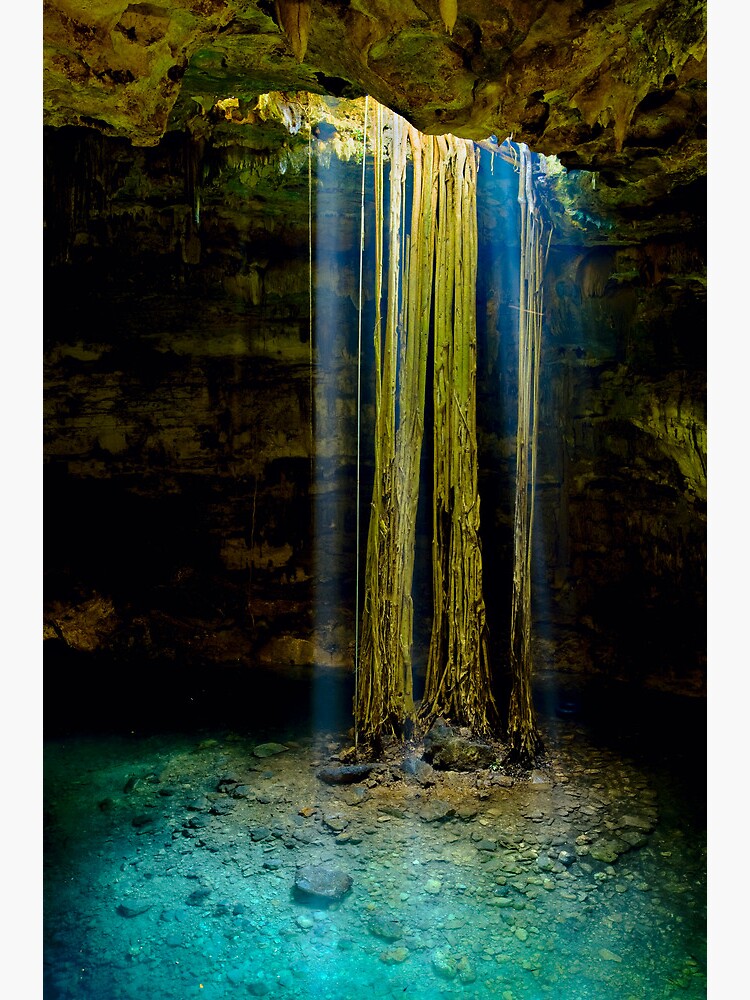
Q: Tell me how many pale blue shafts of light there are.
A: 2